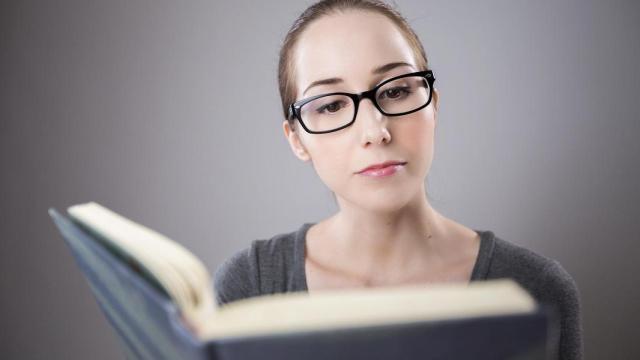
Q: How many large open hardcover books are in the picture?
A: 1